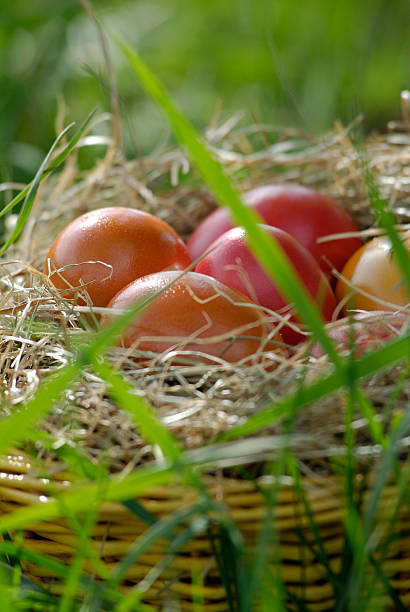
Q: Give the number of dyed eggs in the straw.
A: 6